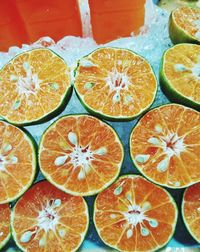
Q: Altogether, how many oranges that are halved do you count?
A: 11